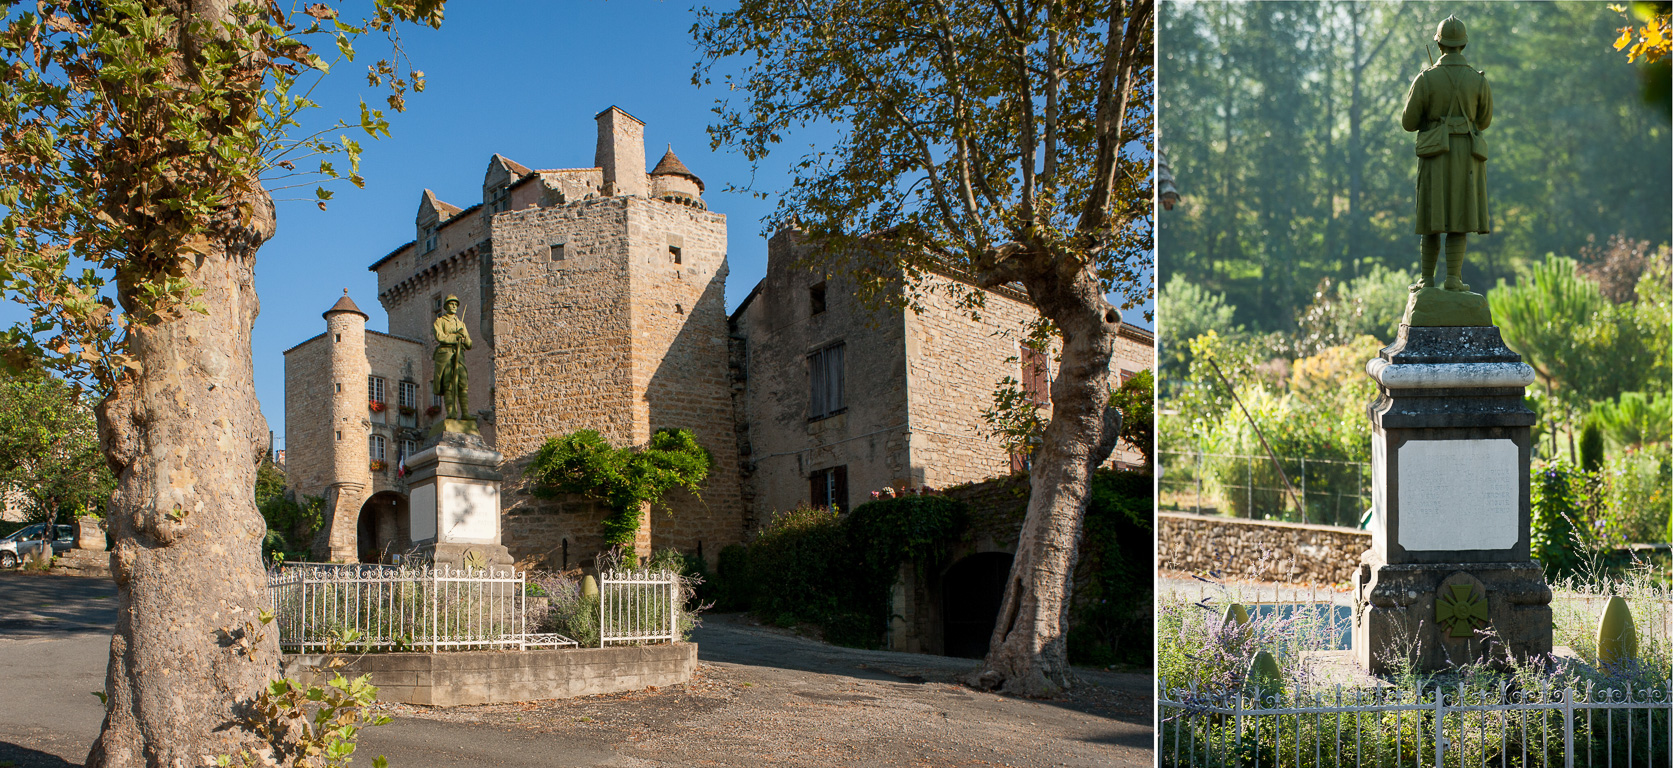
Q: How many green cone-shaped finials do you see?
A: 4